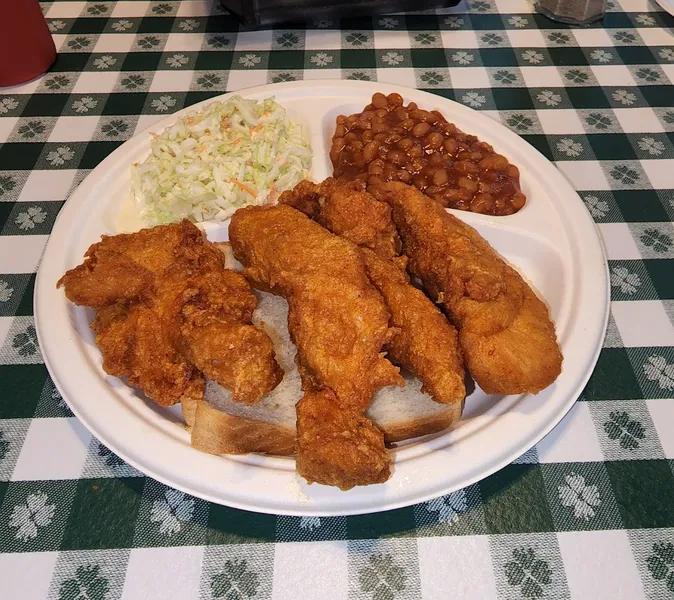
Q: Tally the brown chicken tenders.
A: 4